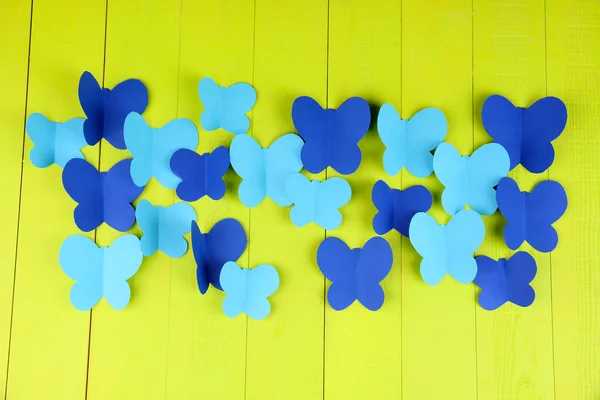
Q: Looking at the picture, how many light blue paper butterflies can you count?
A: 11